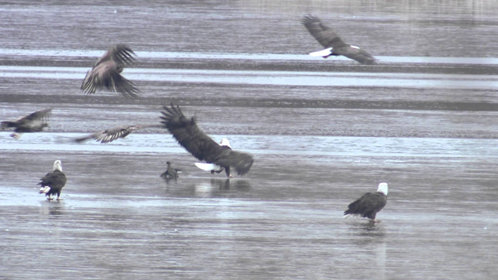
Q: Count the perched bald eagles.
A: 2